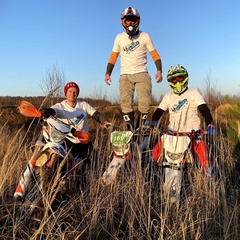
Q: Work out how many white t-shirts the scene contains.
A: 3